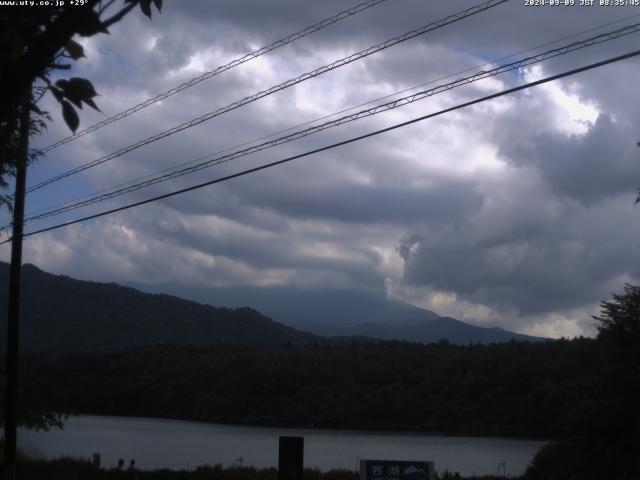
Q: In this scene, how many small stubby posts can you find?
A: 3